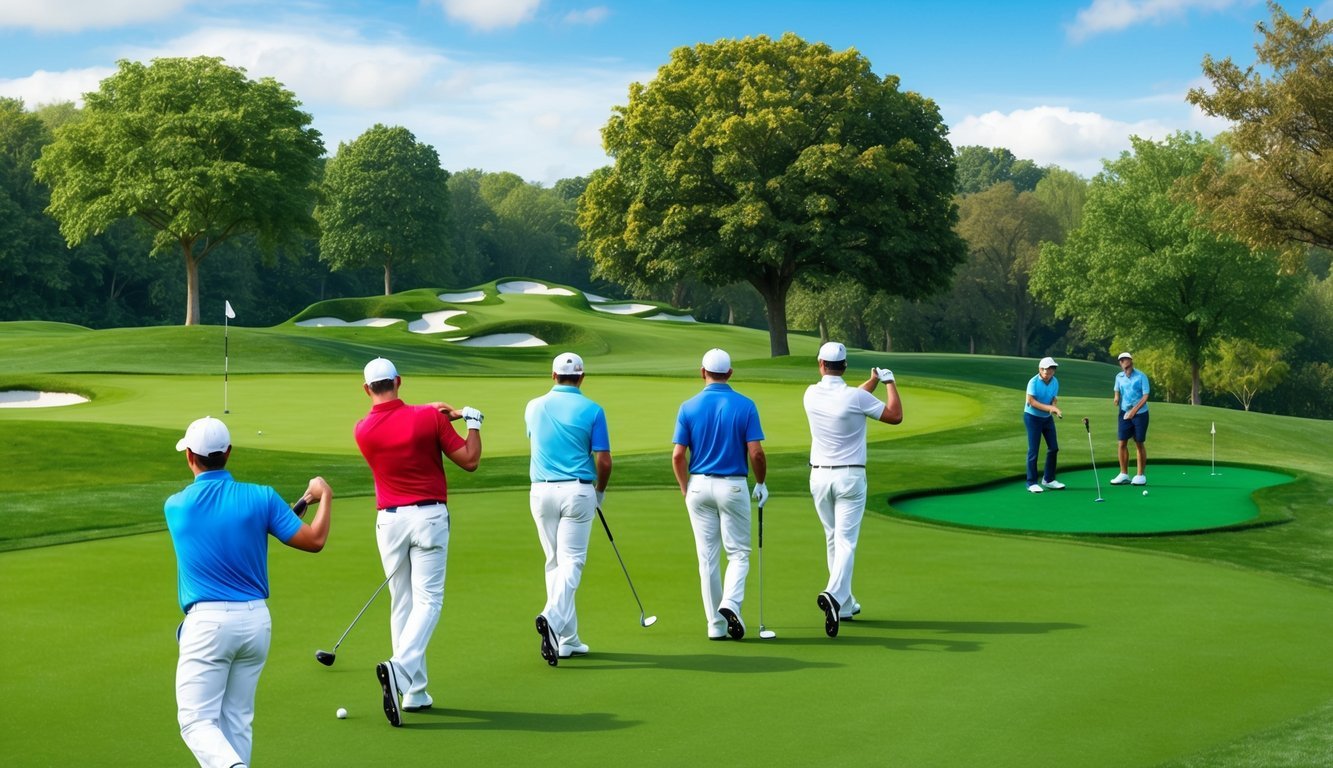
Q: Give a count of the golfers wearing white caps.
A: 7